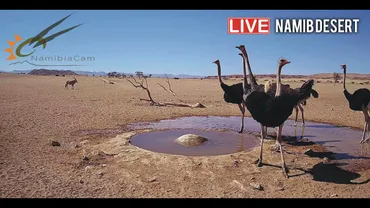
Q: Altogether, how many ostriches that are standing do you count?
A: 5